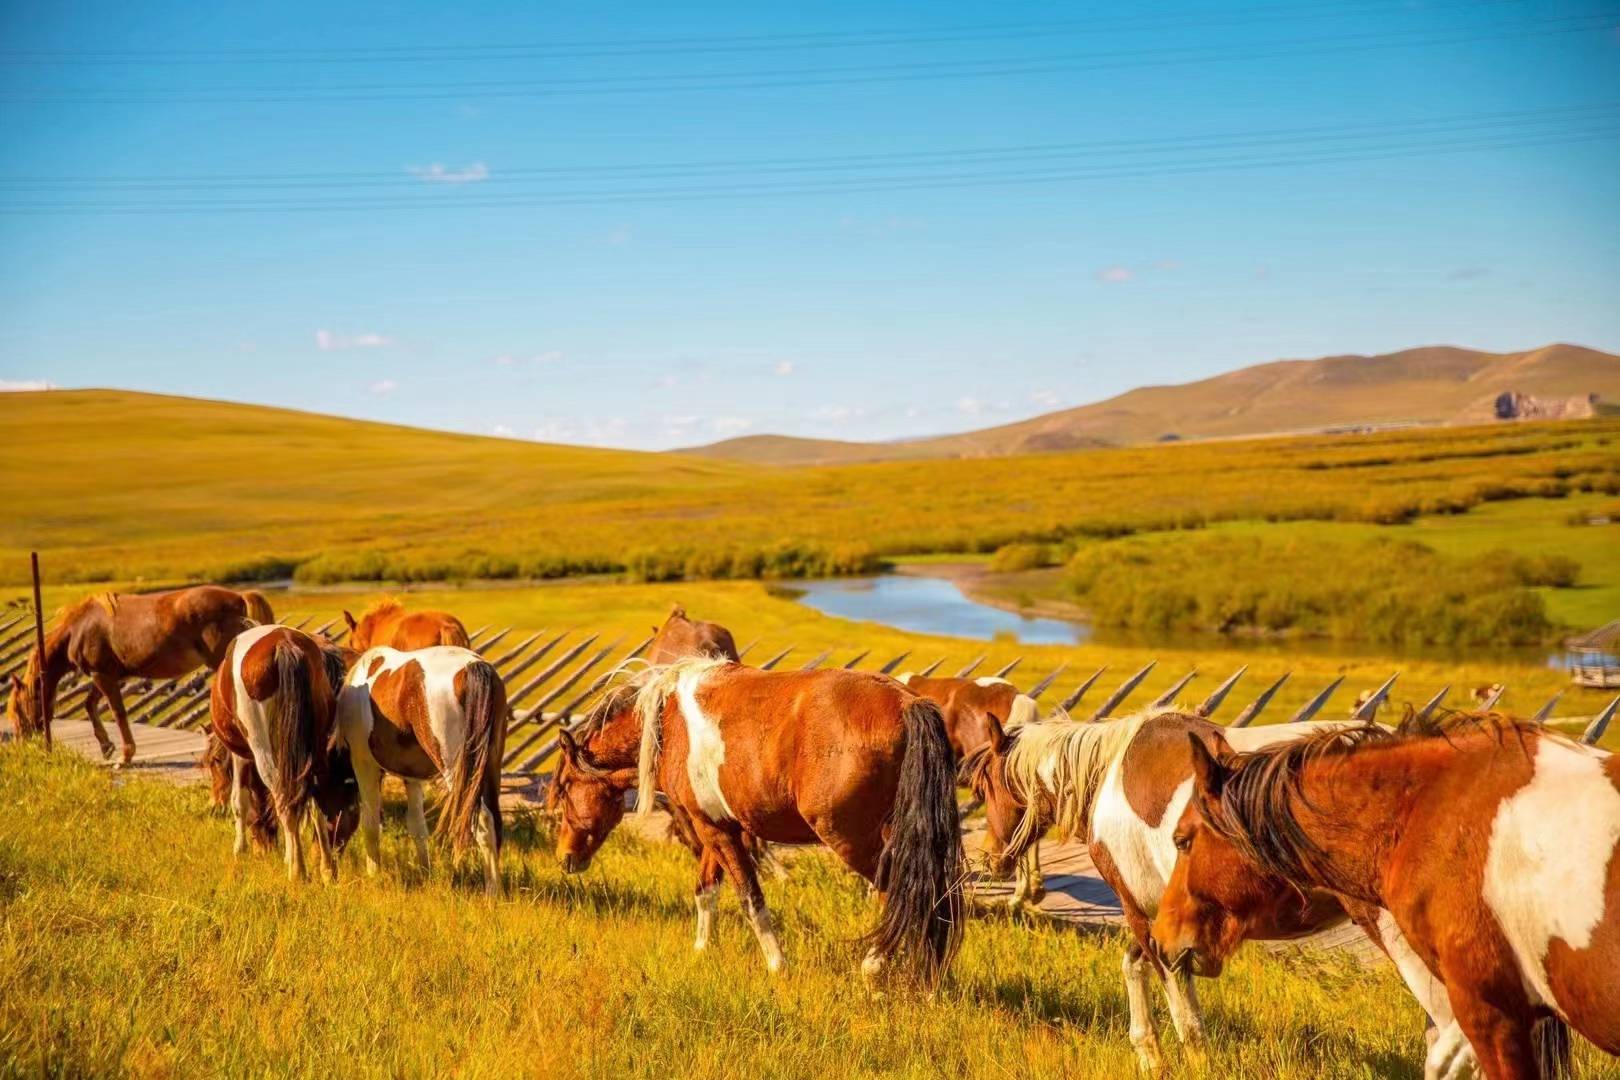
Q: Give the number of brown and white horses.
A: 6